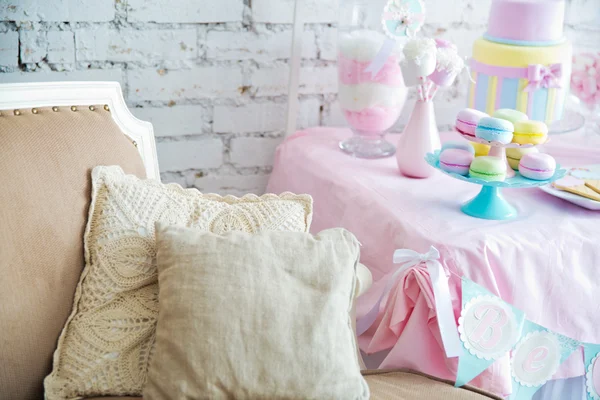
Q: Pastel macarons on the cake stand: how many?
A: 10